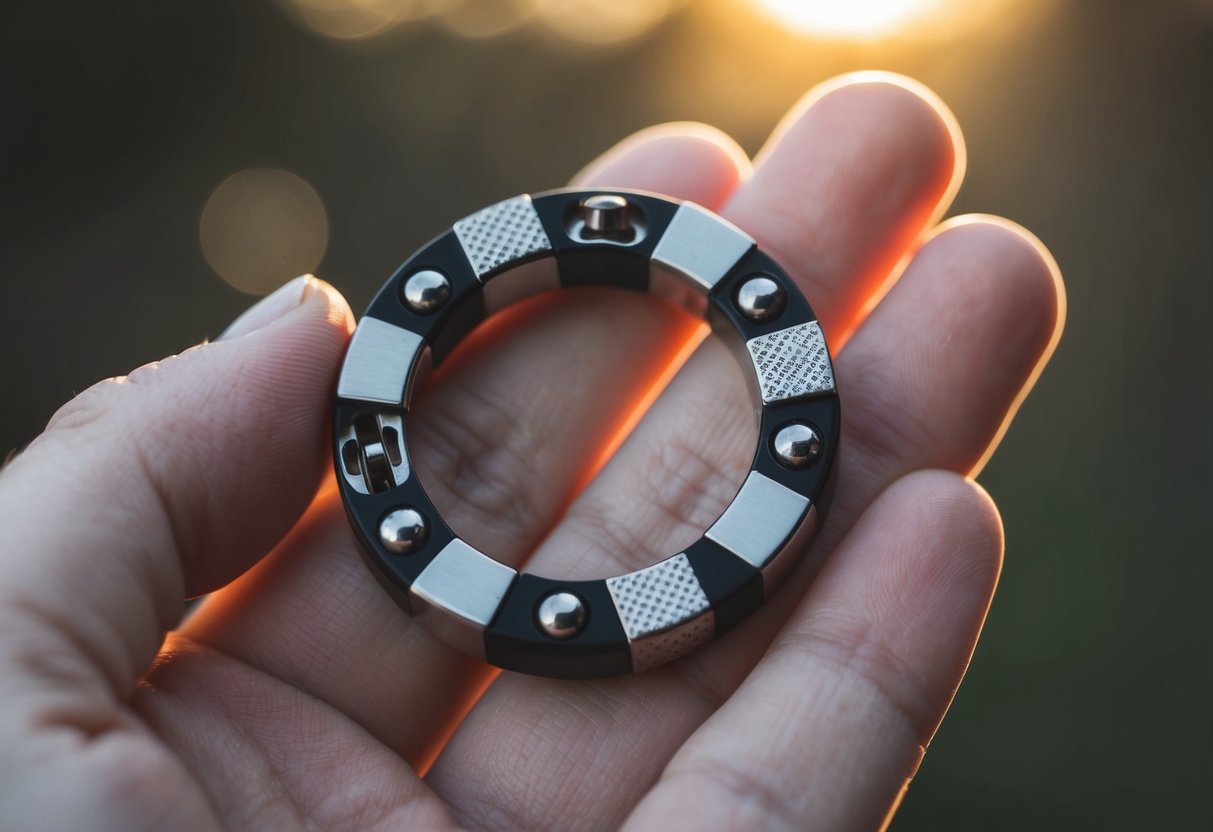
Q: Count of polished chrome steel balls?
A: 5